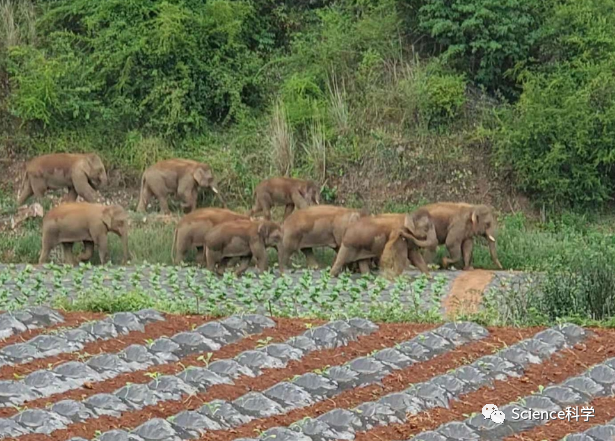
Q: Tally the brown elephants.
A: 9